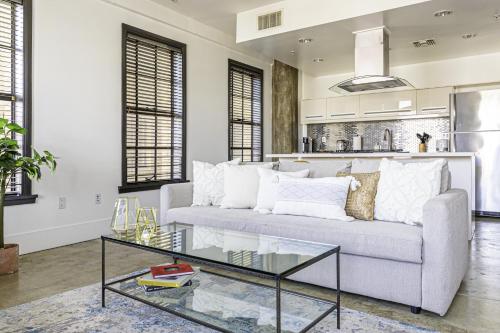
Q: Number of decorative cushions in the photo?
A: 6